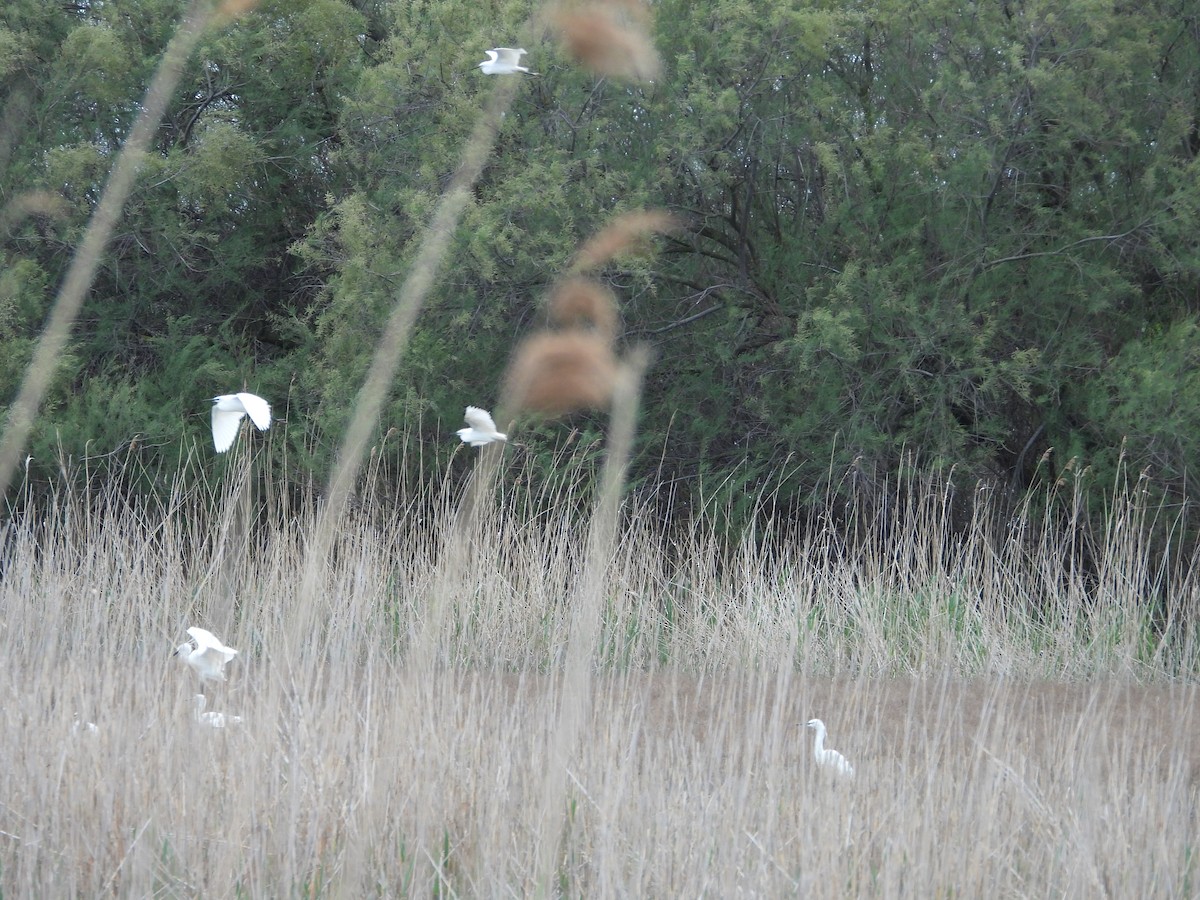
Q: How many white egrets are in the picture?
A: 7